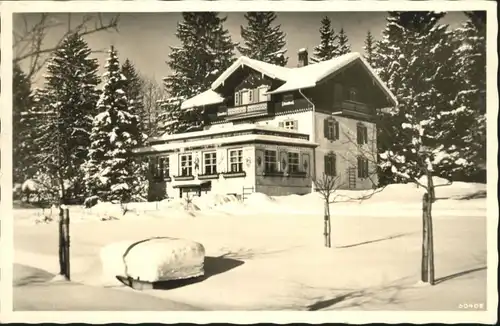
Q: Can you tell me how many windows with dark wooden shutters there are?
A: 4